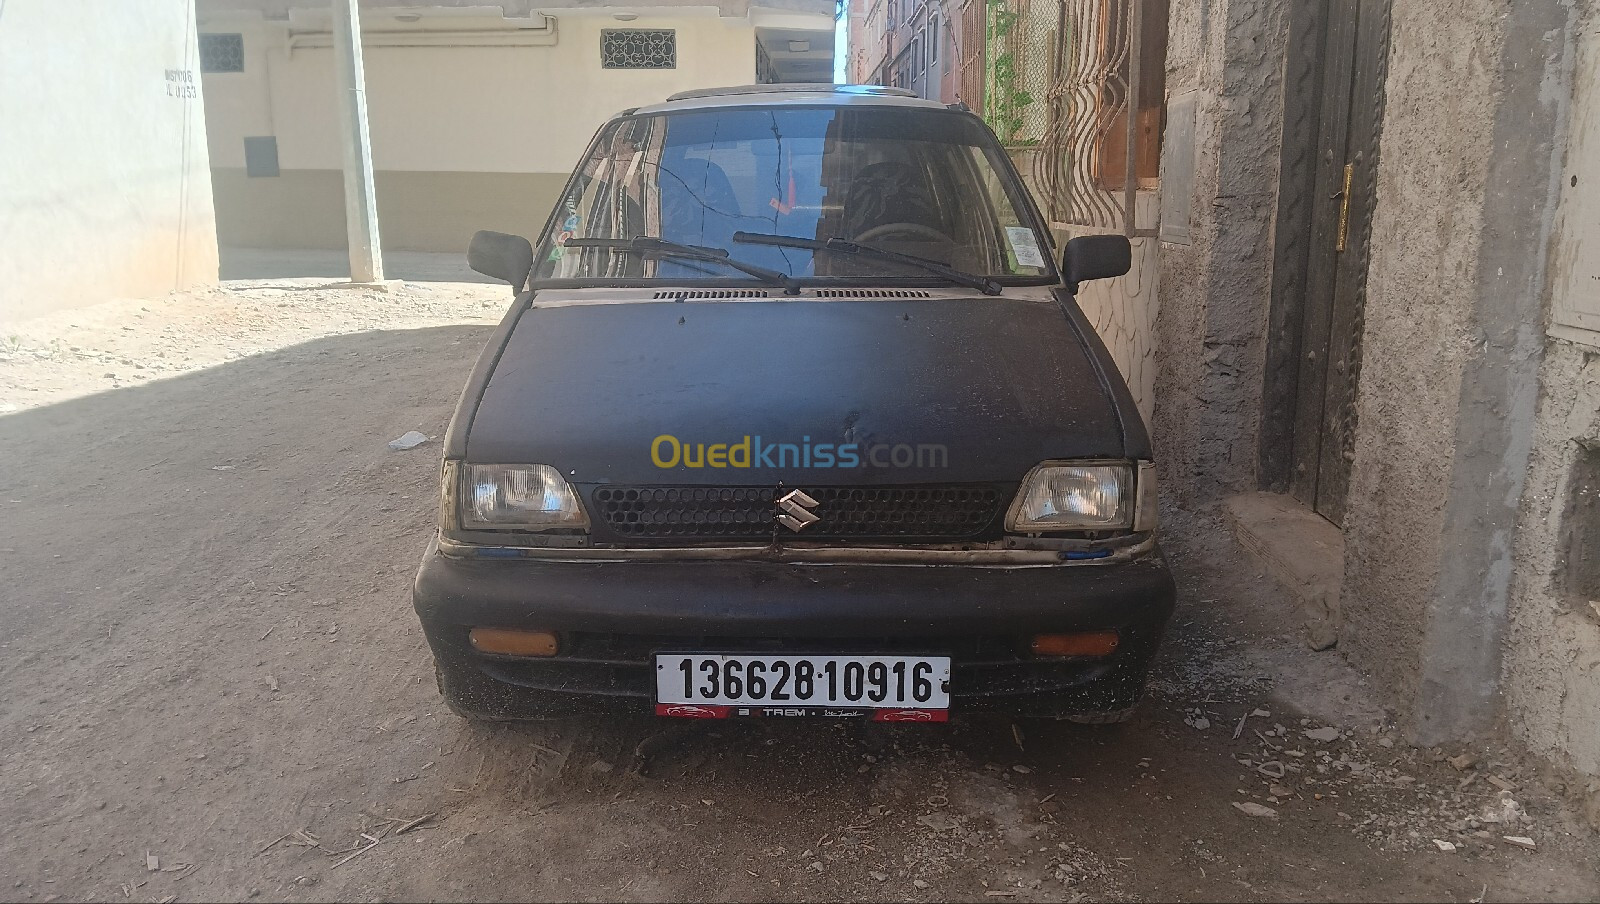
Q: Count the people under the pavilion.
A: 0